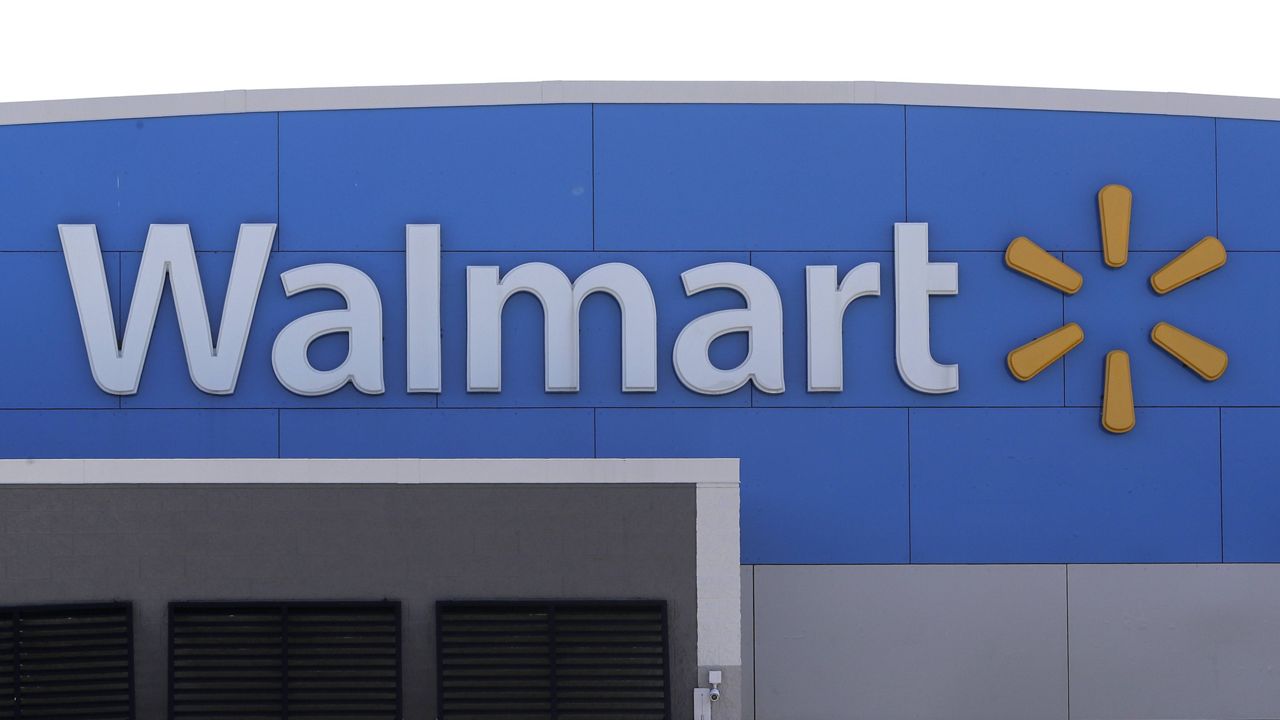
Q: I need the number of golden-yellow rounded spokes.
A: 6